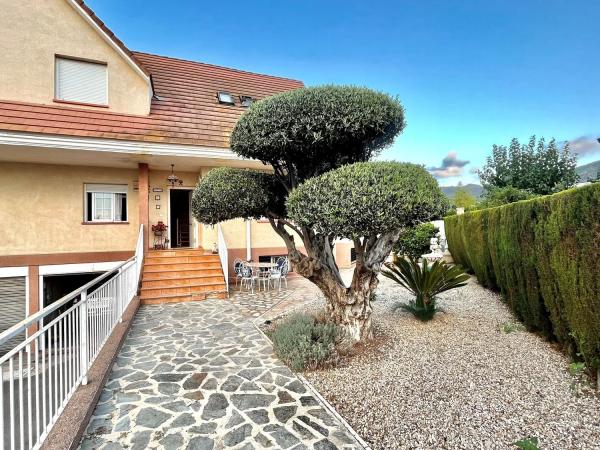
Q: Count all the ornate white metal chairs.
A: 4